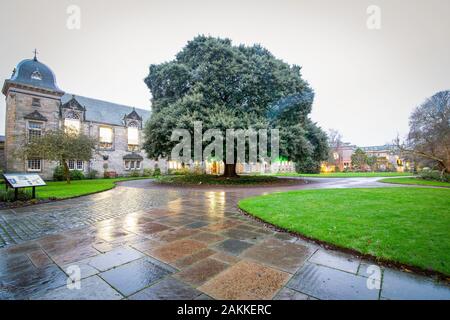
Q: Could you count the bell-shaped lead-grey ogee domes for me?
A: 1